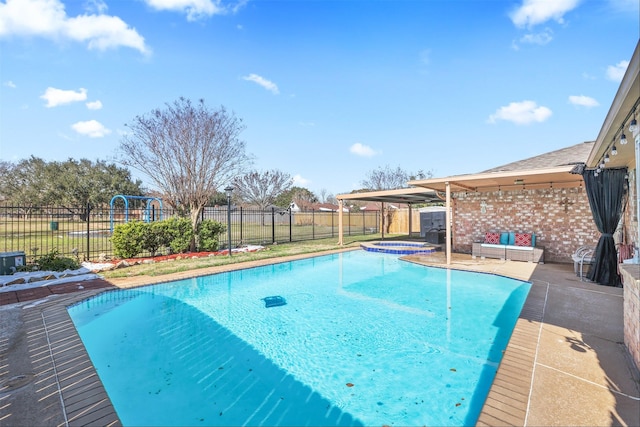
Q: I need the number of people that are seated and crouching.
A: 0